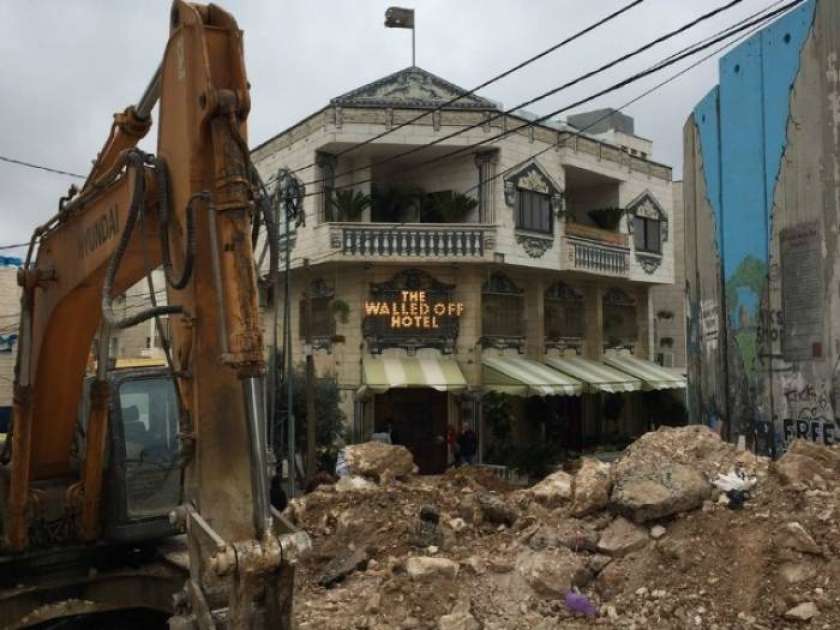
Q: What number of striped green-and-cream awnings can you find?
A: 4